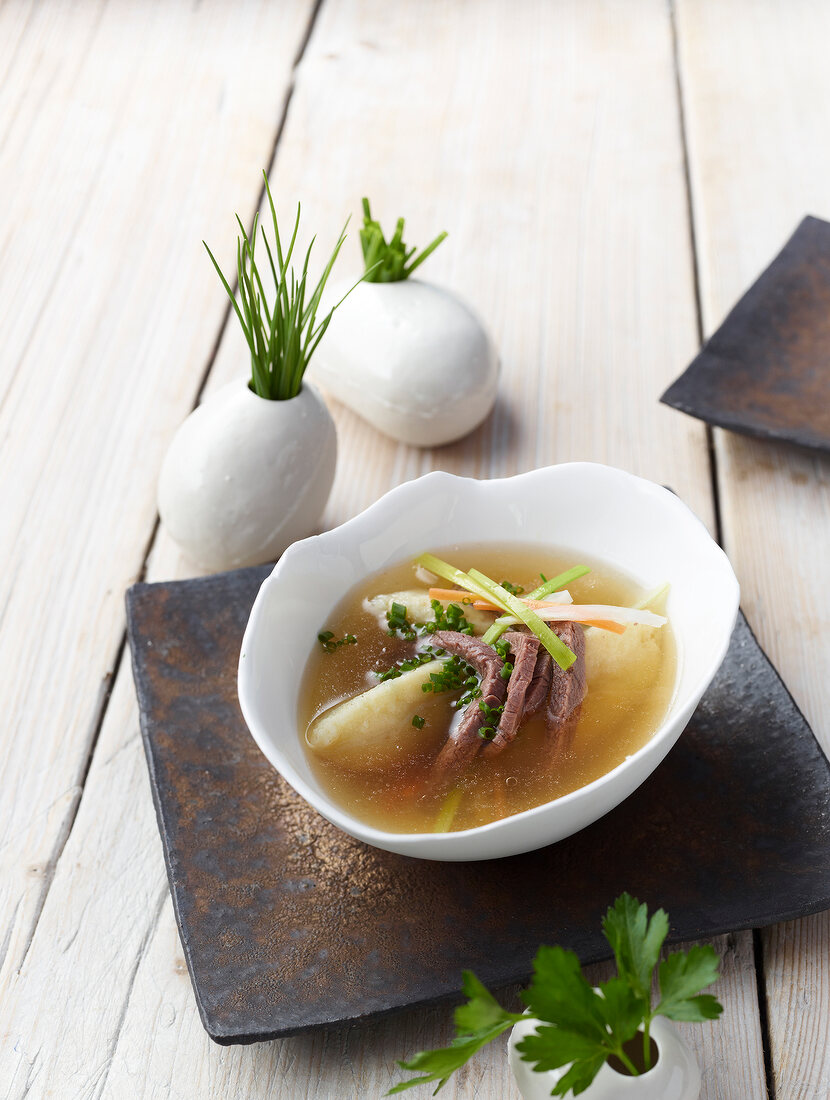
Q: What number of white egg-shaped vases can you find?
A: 3